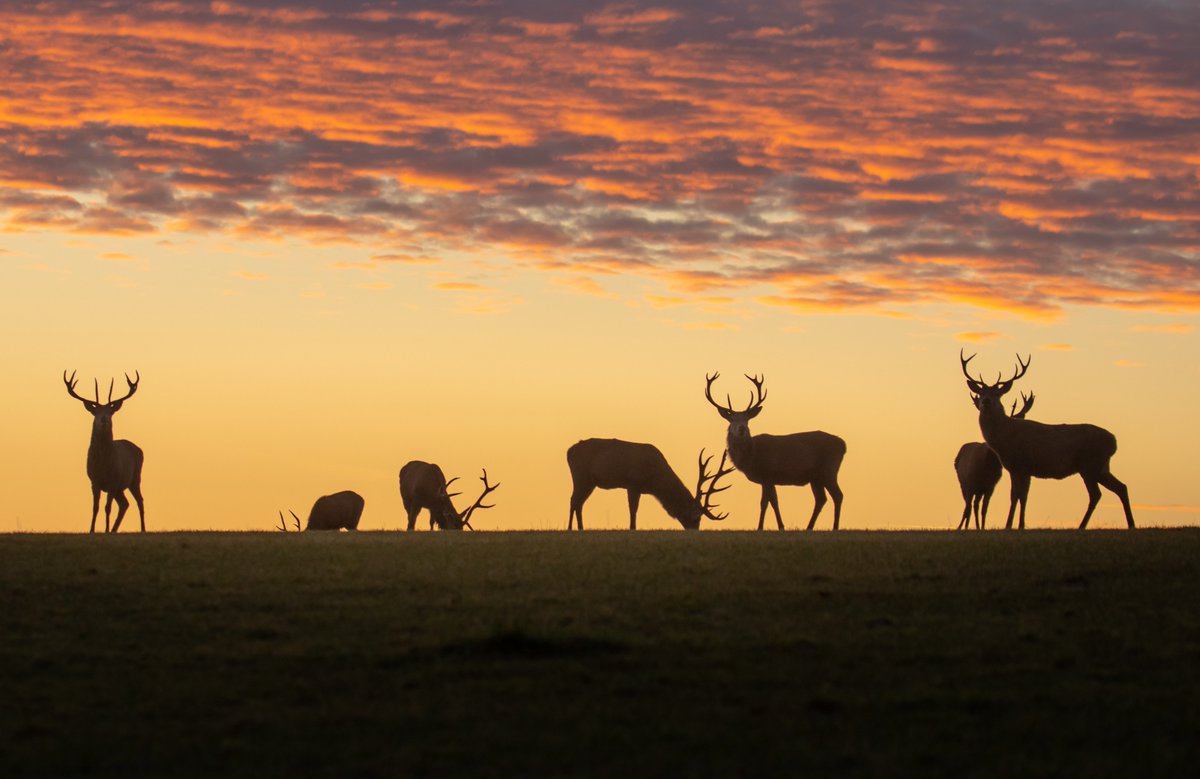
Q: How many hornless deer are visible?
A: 0